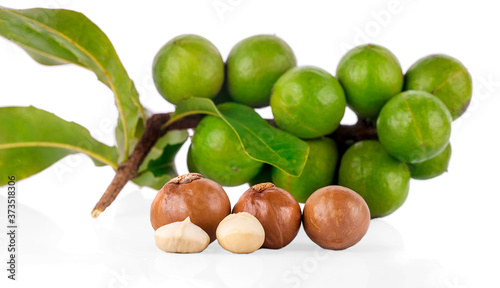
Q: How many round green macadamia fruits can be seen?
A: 10